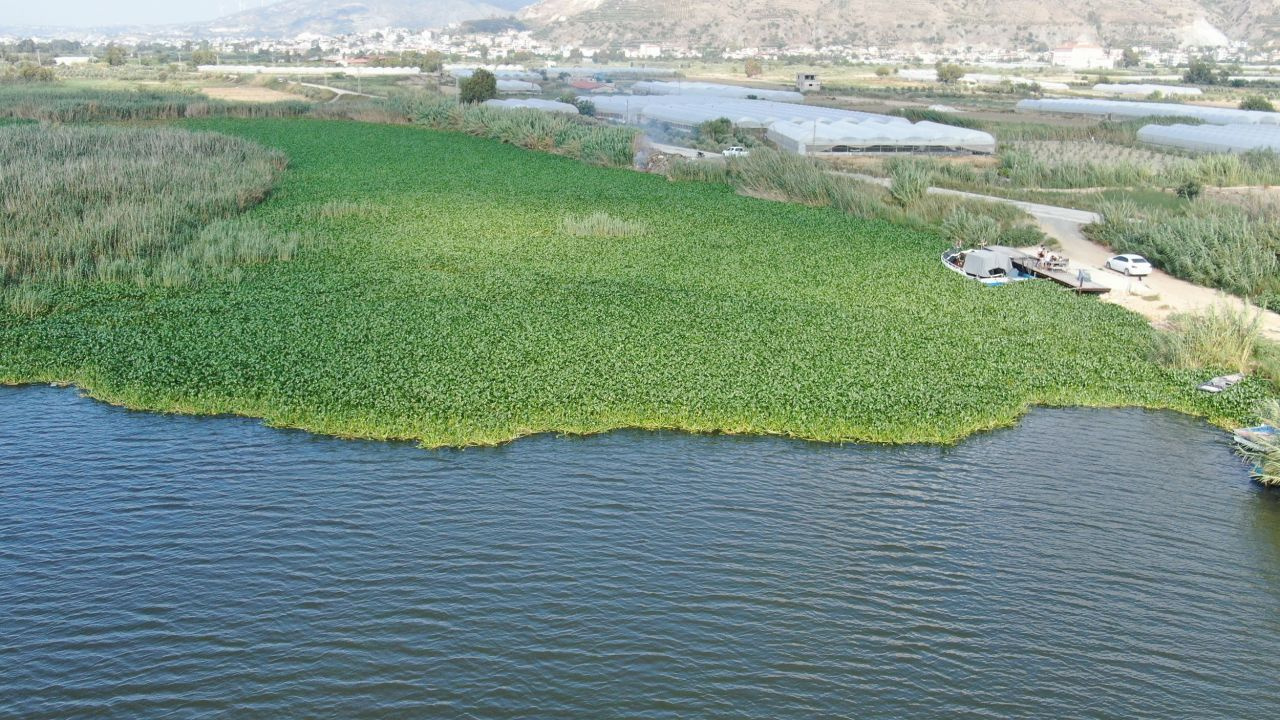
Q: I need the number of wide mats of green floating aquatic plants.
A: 1